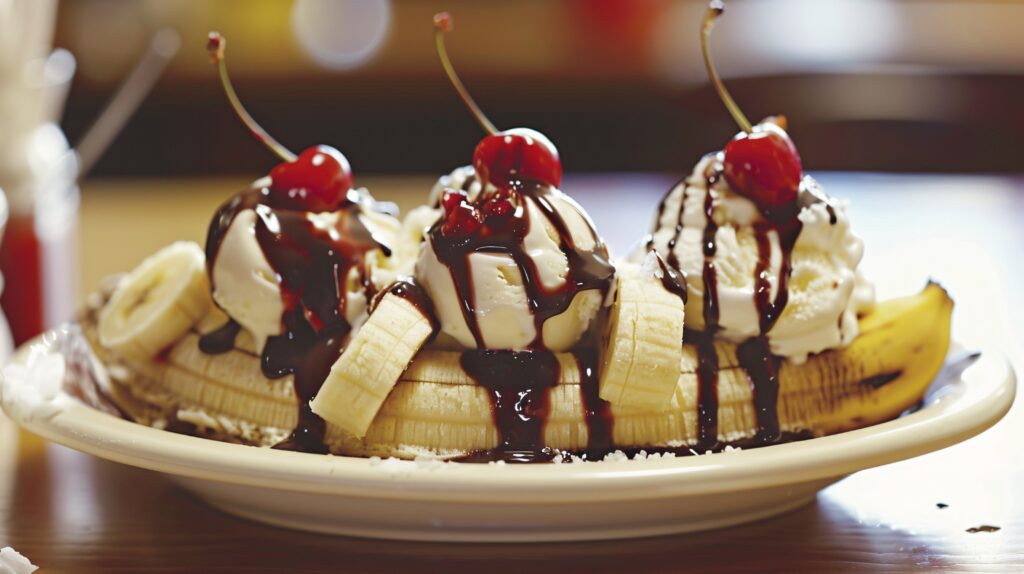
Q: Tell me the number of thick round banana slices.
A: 3